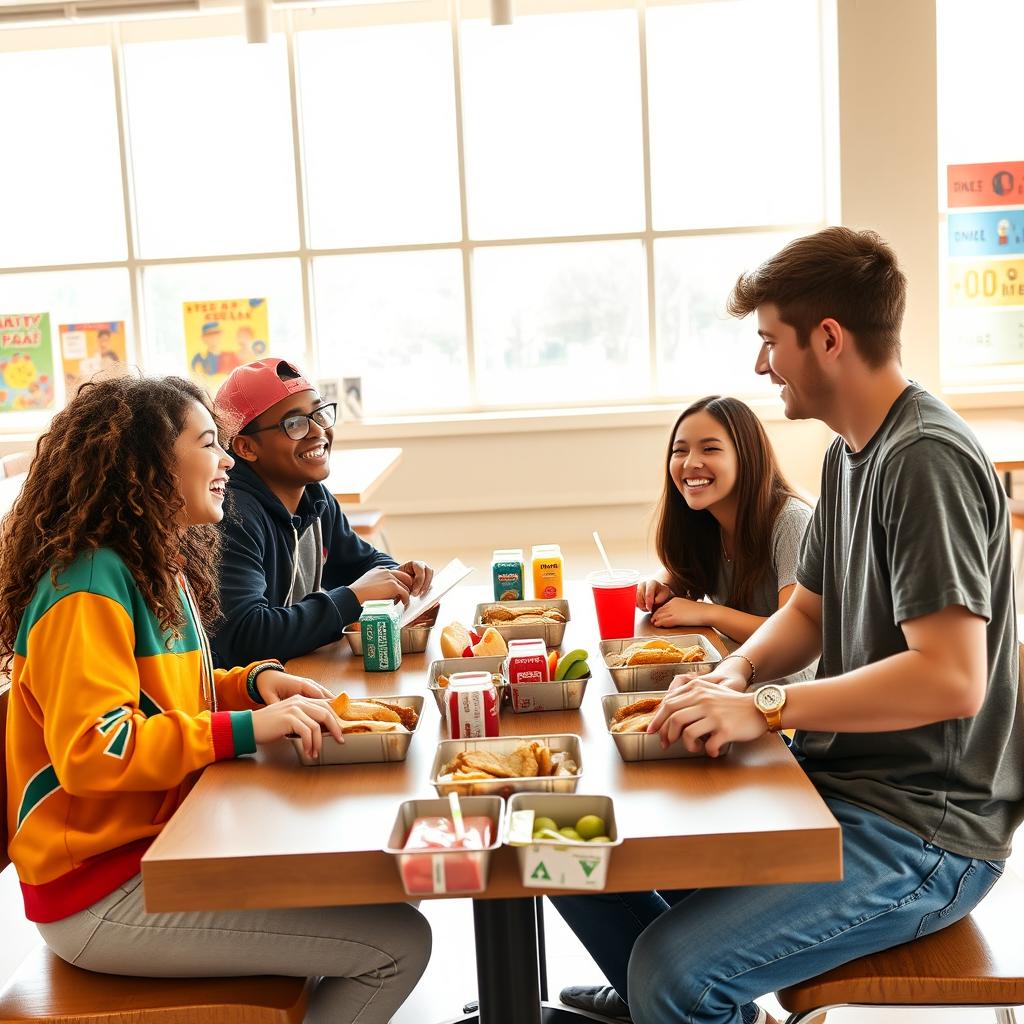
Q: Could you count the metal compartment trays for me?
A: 10